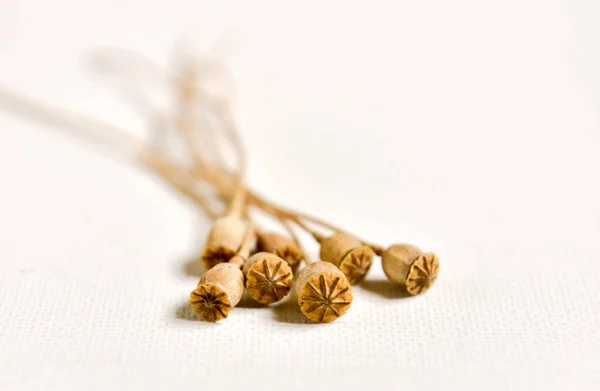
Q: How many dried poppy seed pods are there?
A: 7